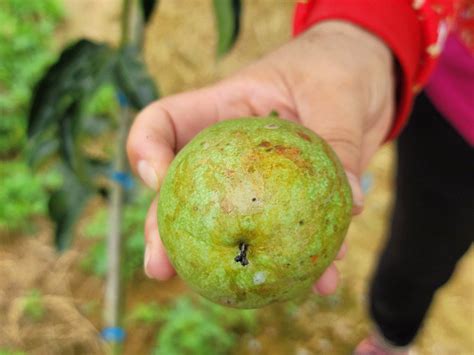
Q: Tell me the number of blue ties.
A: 3